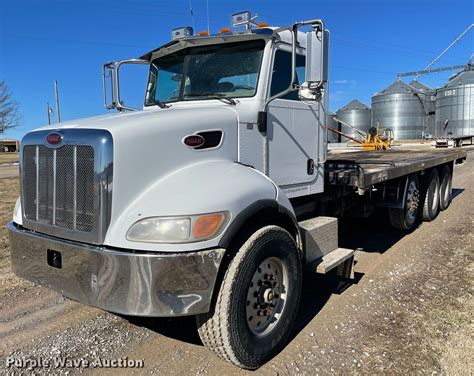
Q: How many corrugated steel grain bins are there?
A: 5